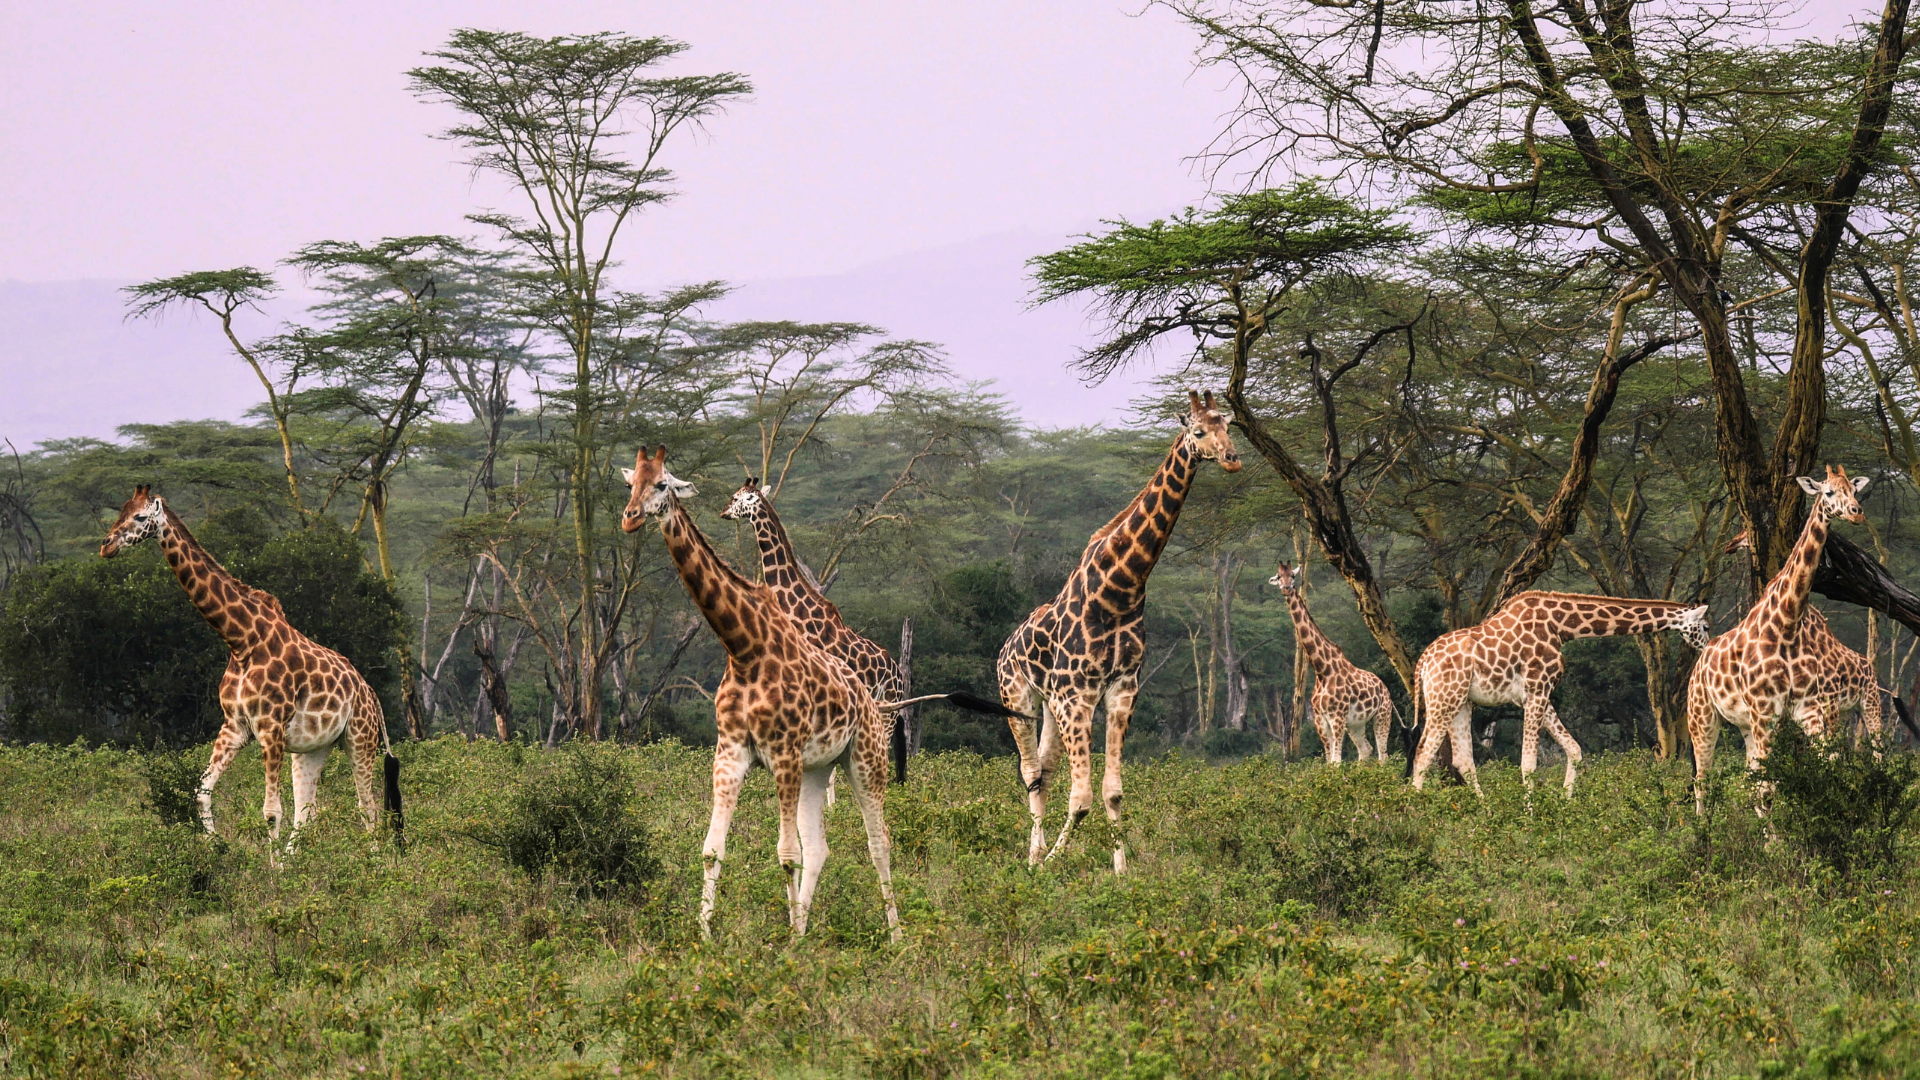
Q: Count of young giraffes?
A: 1